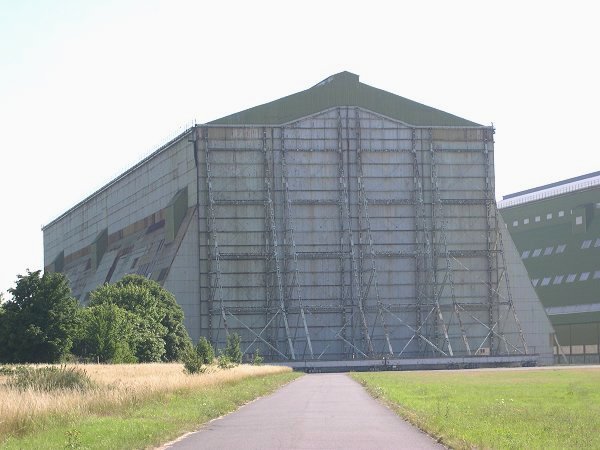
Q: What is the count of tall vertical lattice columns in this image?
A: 8